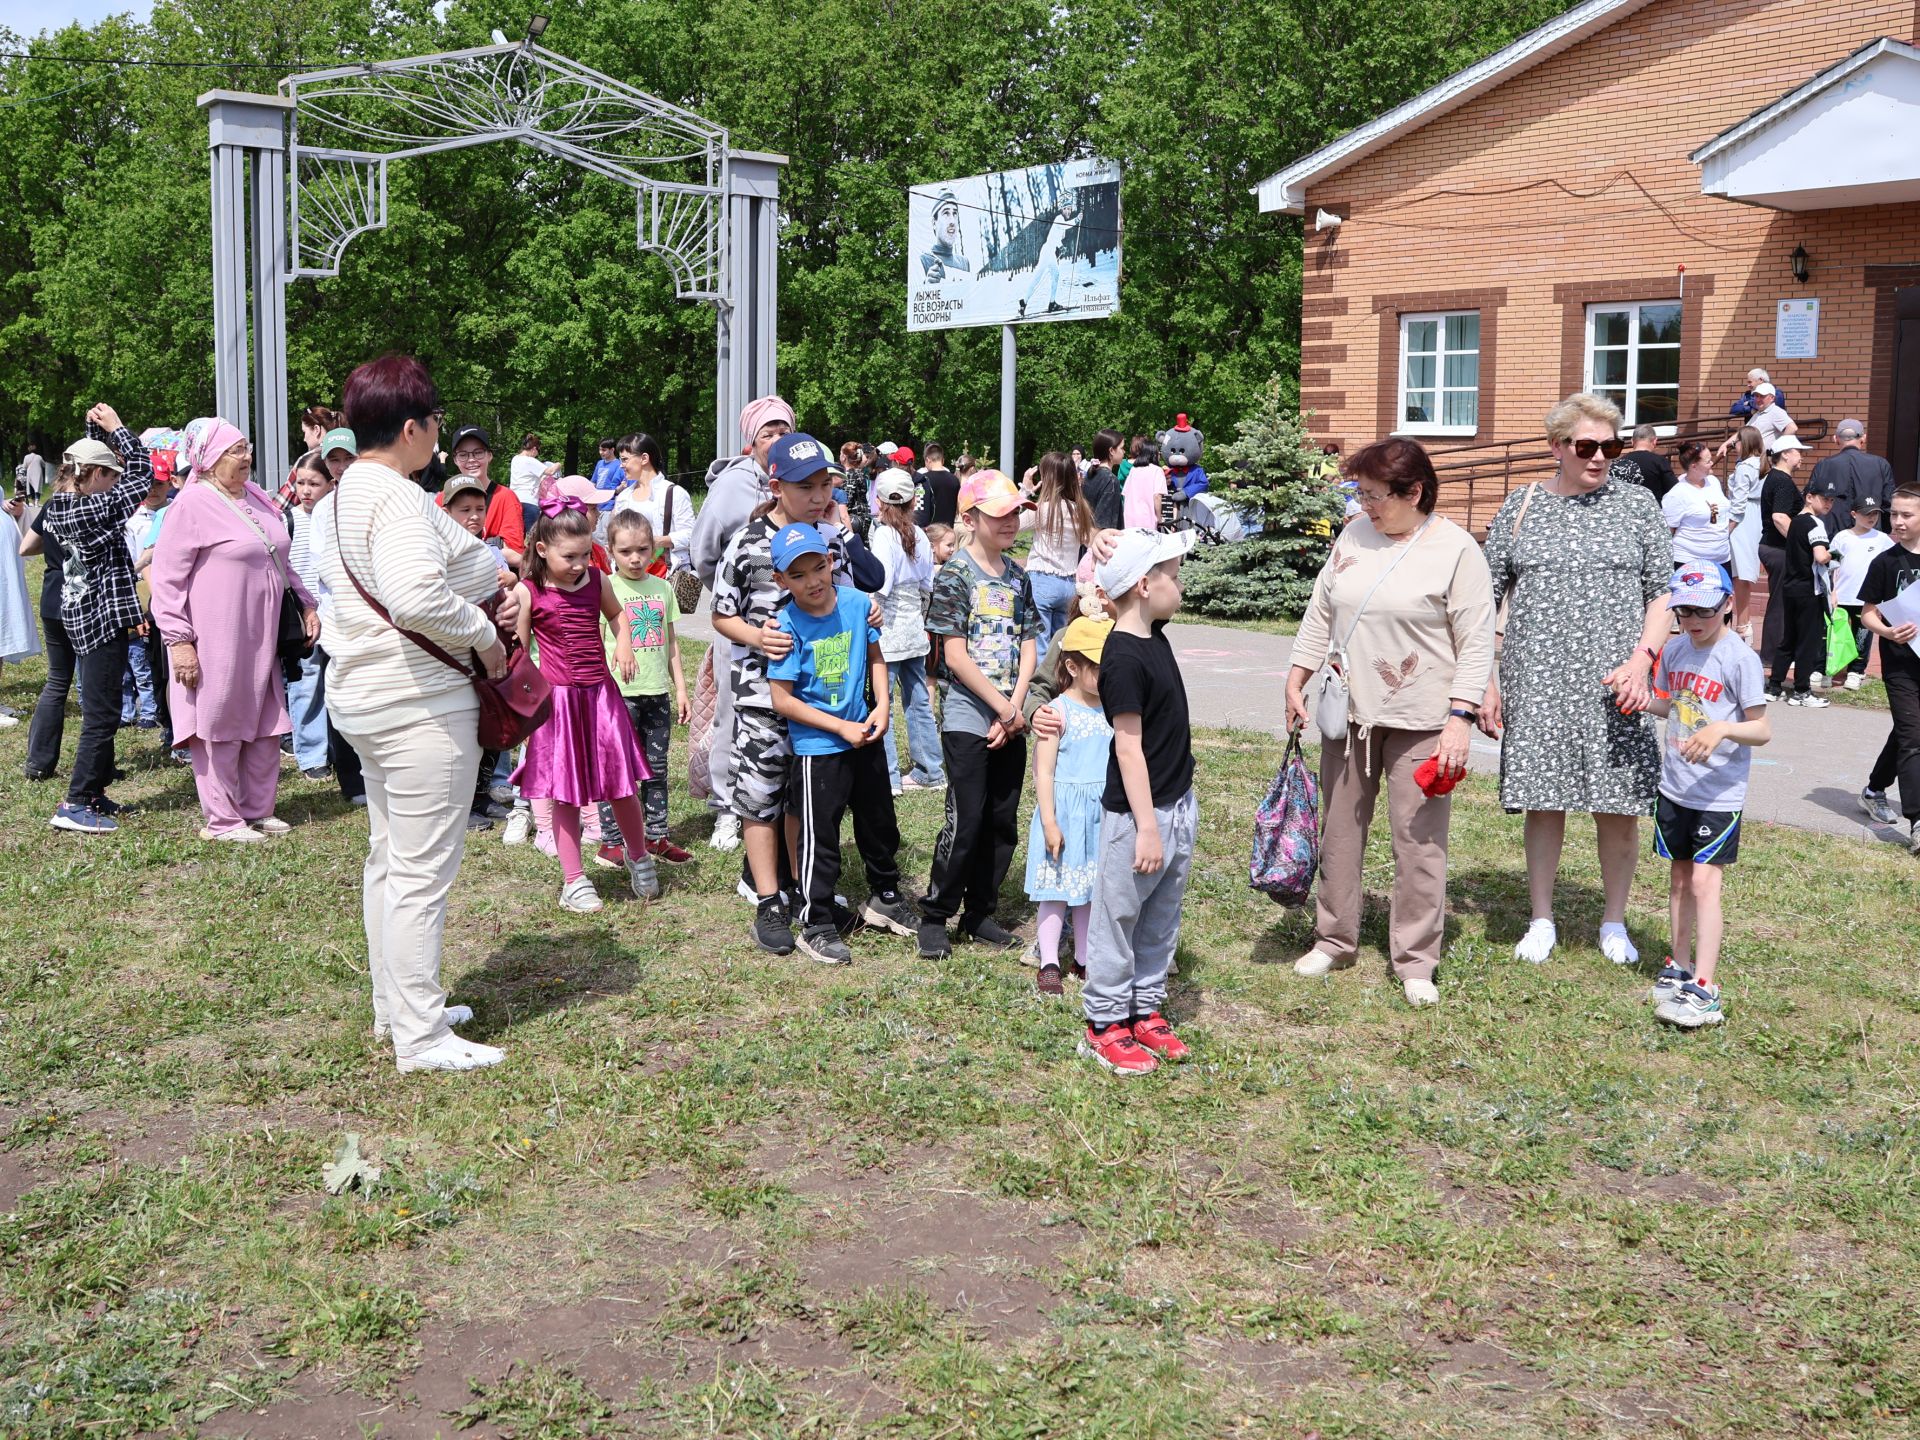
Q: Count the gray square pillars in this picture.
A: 2